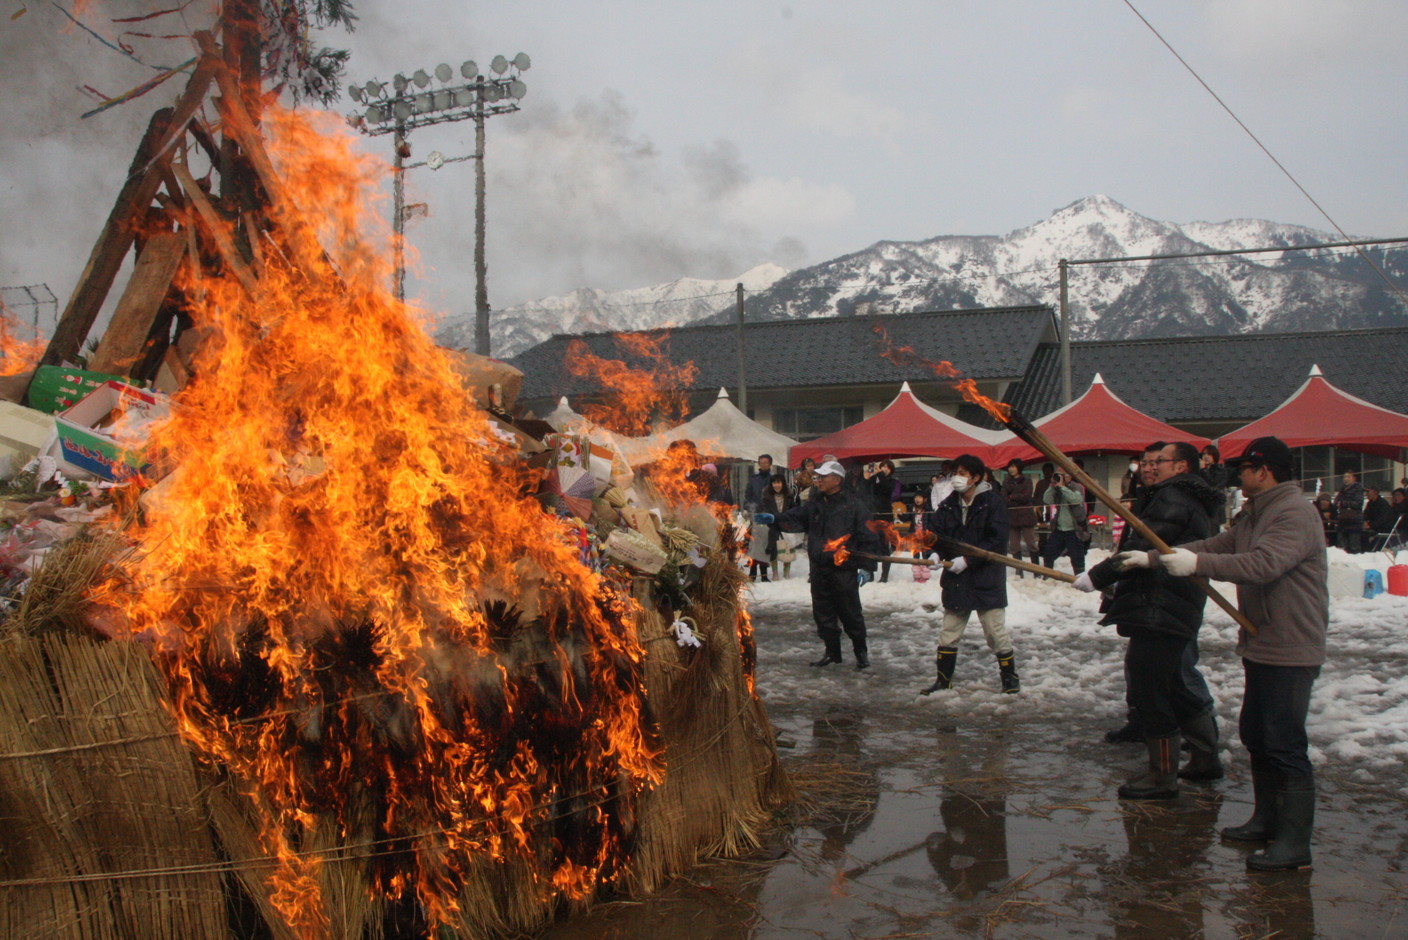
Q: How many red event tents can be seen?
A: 3